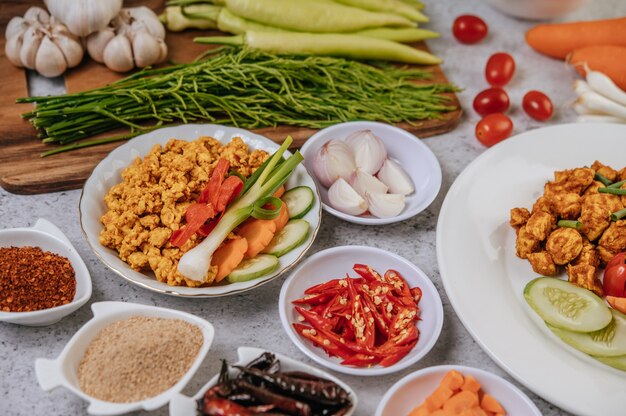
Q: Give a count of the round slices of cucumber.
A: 6